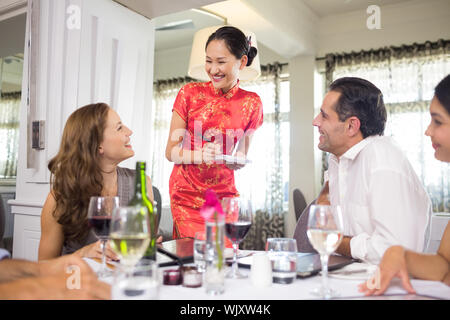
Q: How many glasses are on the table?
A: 7